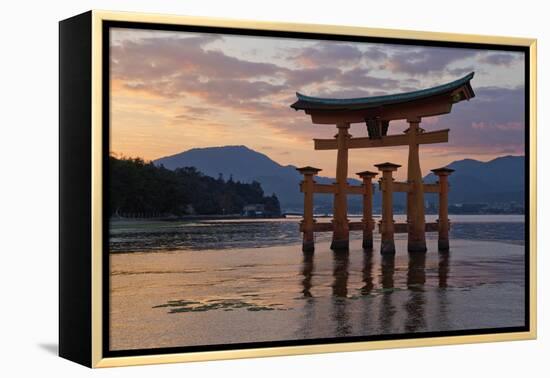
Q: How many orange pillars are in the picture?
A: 6